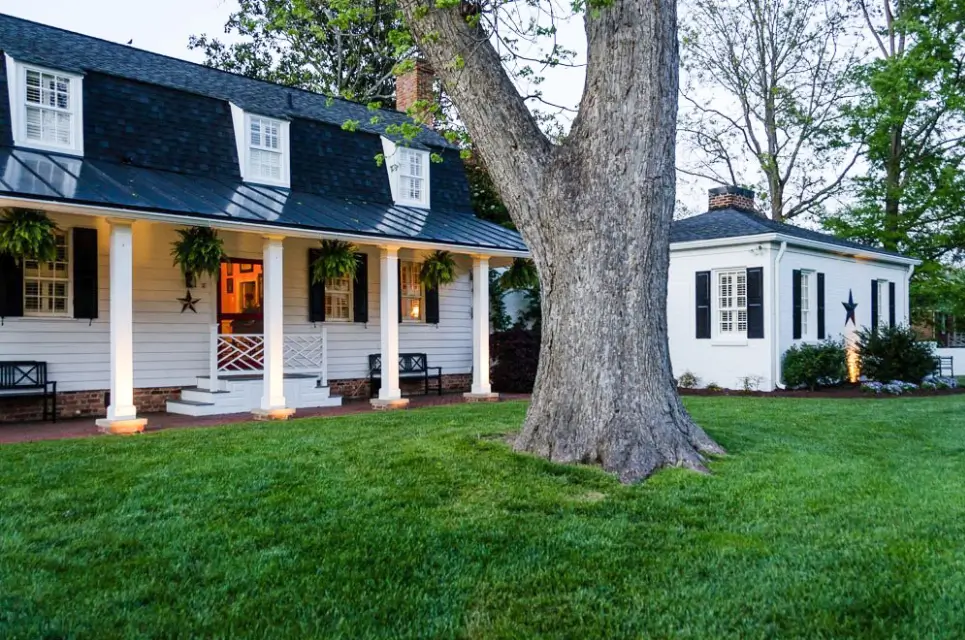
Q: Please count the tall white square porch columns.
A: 4